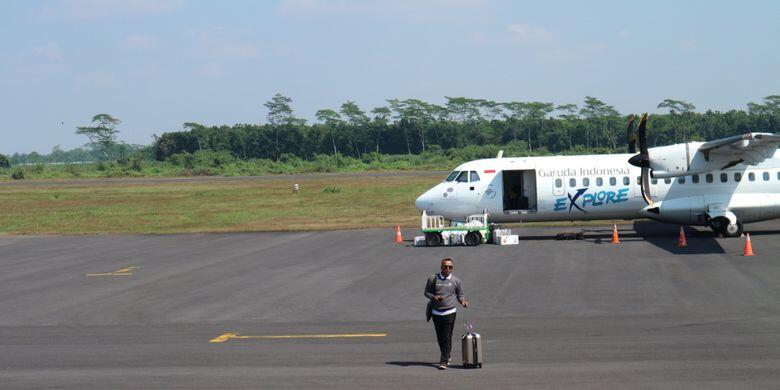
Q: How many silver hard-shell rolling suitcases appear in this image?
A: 1